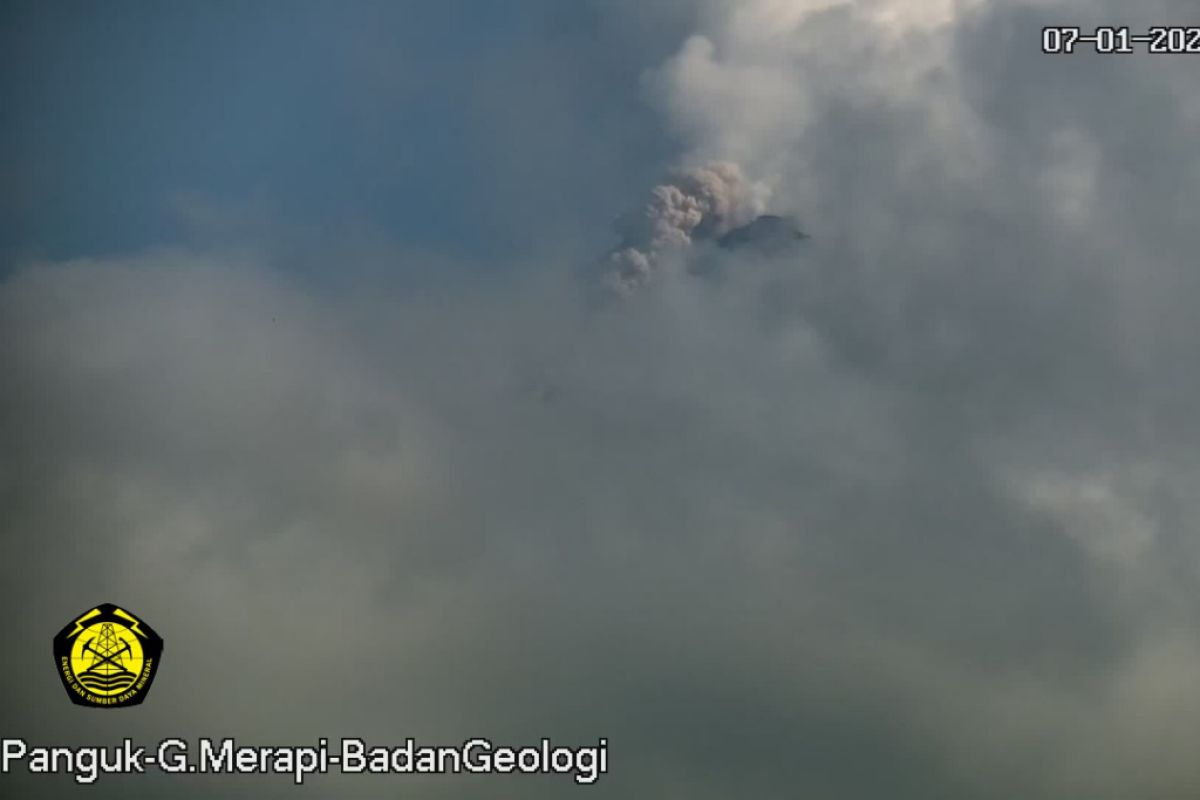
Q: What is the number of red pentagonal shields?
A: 0